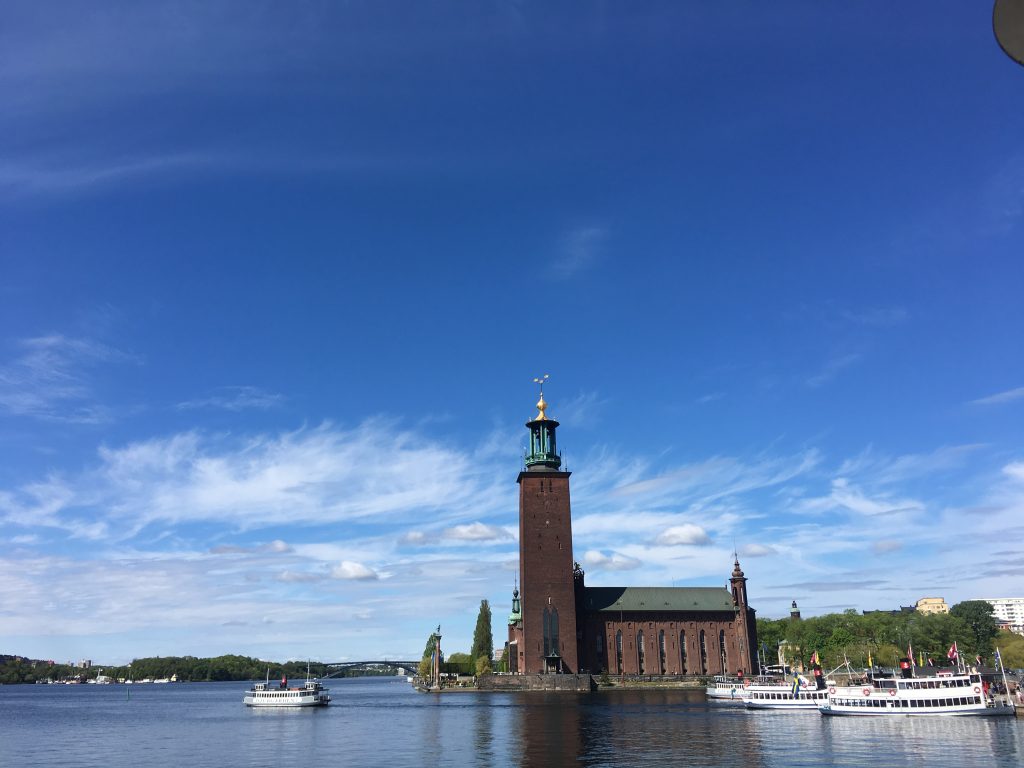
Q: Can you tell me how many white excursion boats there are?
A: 4